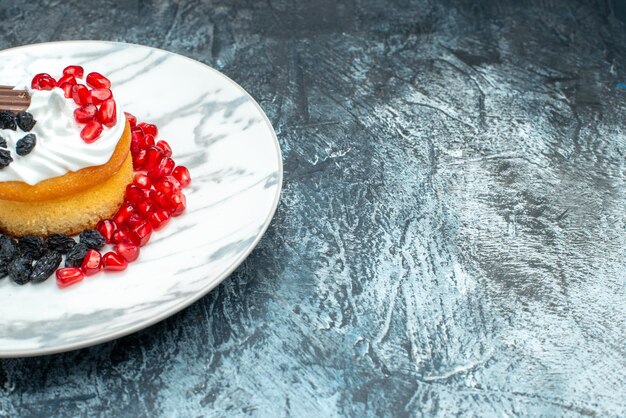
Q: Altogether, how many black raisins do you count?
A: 13